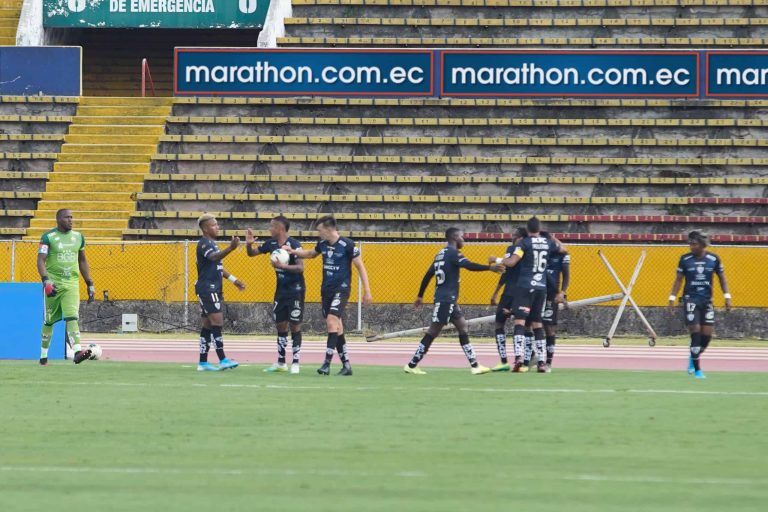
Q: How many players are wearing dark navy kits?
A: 8